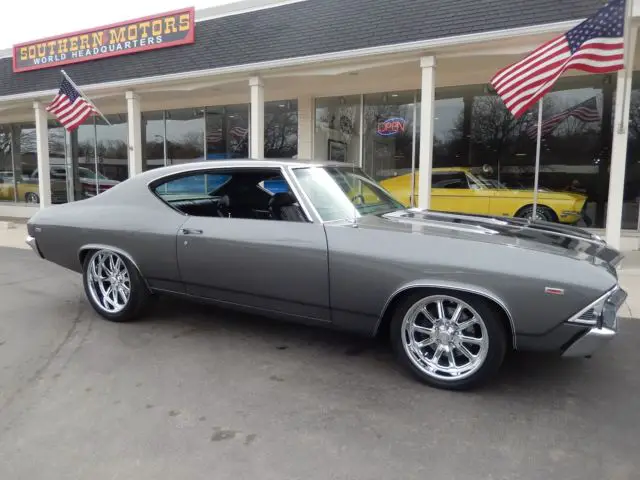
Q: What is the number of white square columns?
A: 5